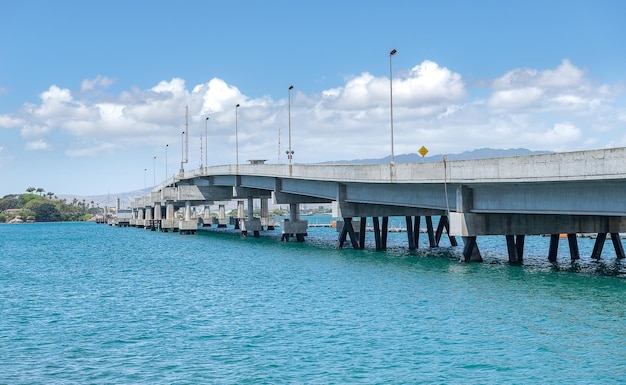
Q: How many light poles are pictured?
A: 8